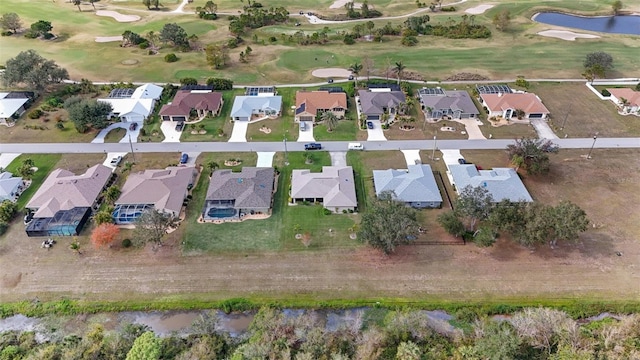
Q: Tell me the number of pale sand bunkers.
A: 6